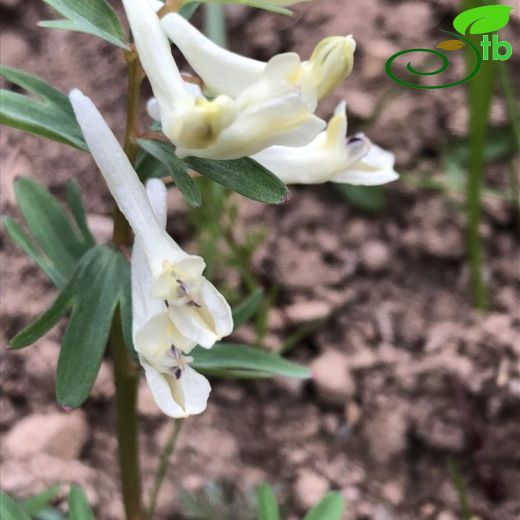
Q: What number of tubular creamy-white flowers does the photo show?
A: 5